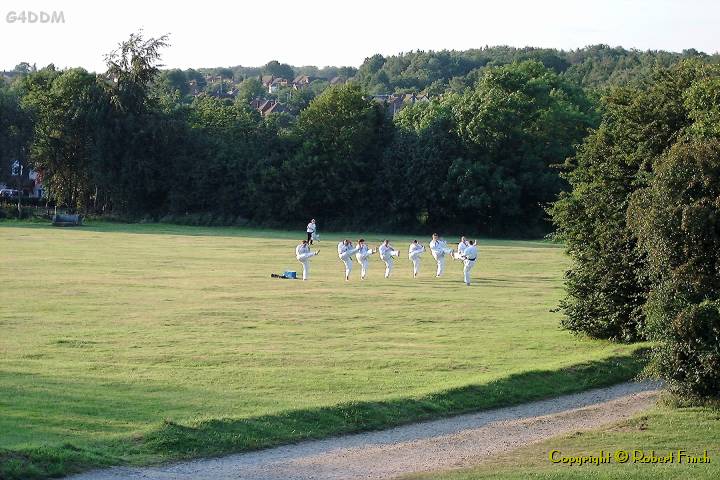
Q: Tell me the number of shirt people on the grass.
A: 9